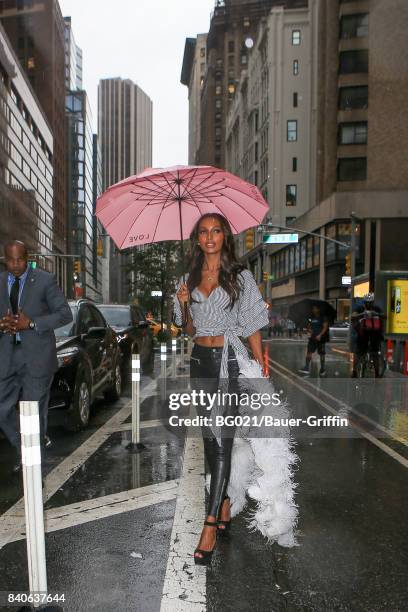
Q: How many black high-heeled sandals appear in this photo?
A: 2